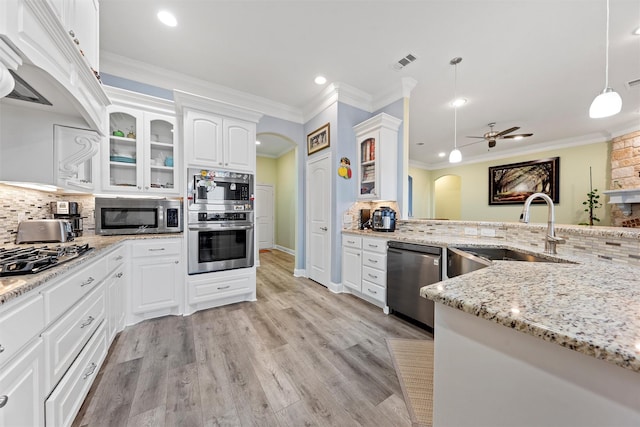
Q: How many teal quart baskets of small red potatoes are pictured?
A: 0